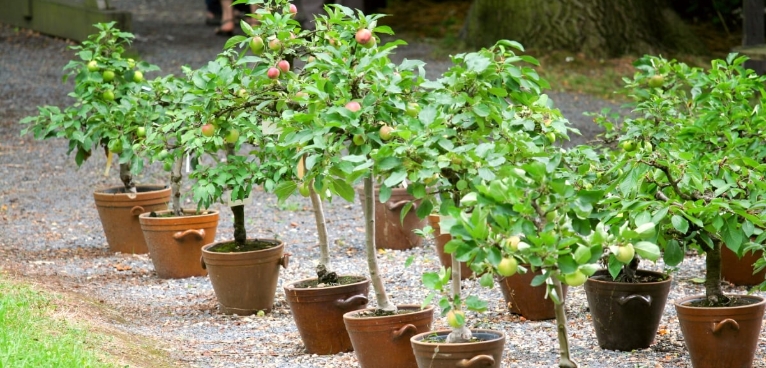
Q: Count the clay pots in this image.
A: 12